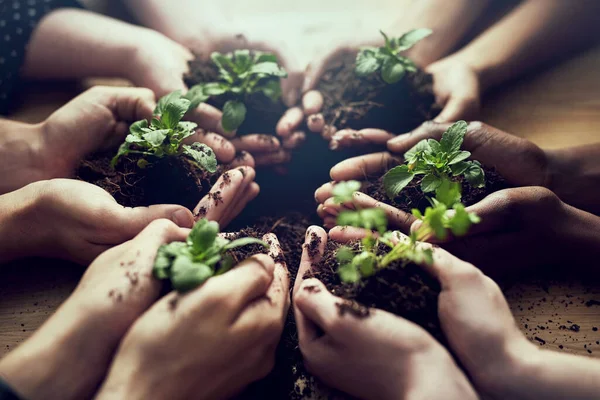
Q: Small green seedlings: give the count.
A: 6